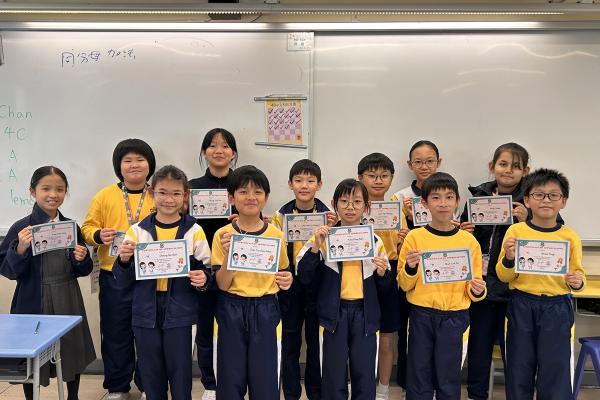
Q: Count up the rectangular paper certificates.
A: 12